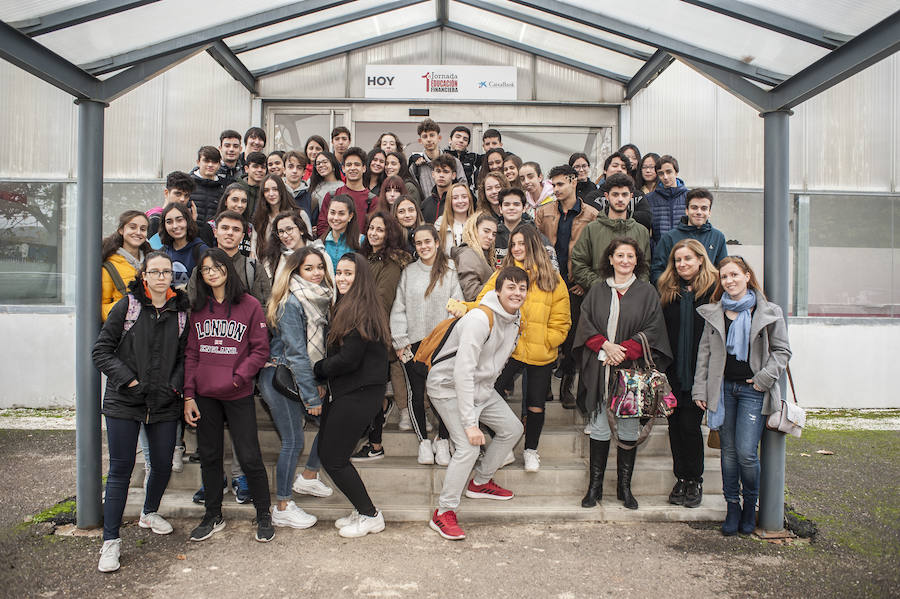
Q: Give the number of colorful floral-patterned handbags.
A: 1